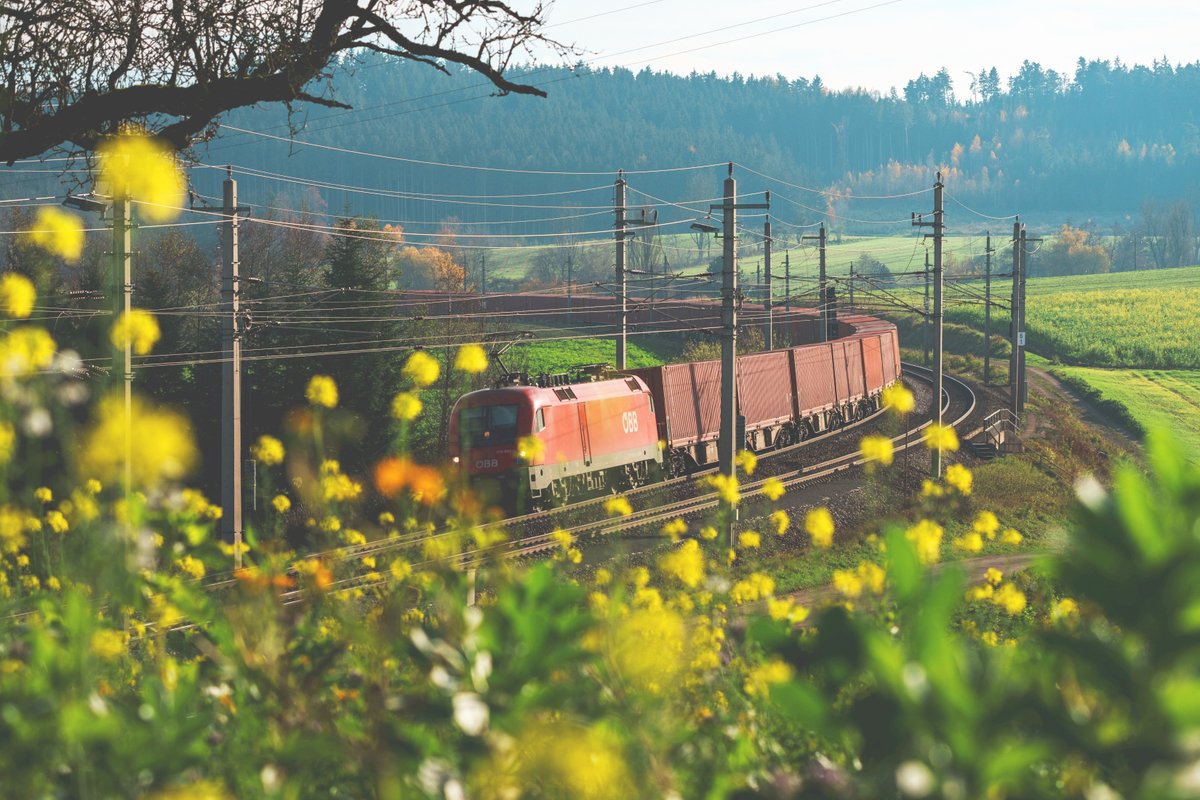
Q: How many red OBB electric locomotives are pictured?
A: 1